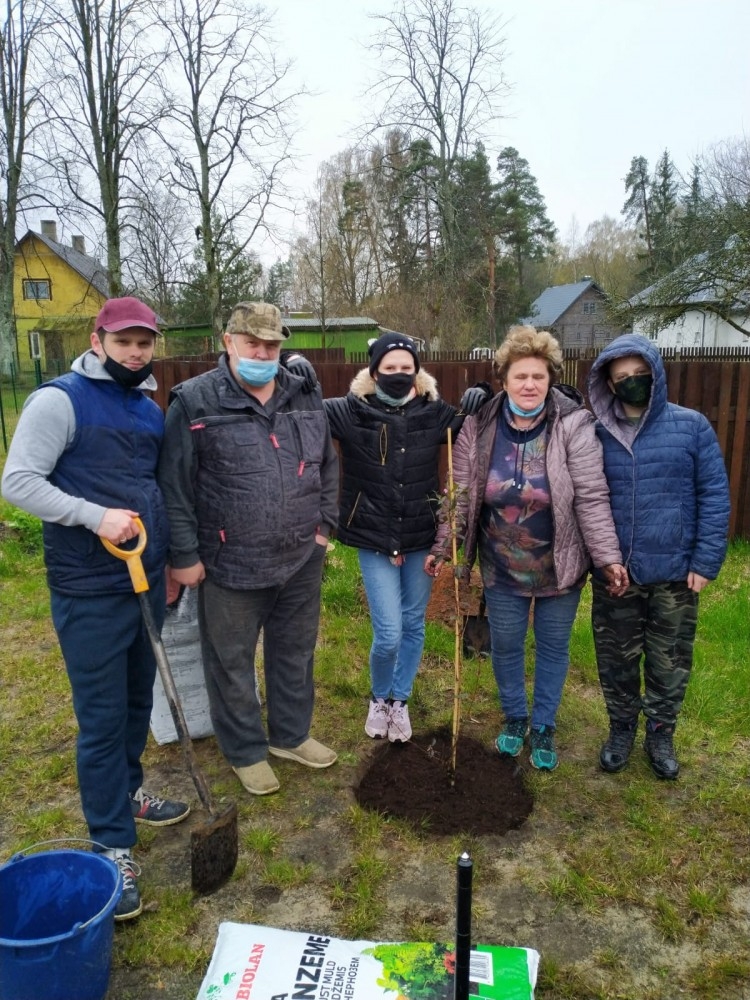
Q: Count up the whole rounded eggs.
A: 0